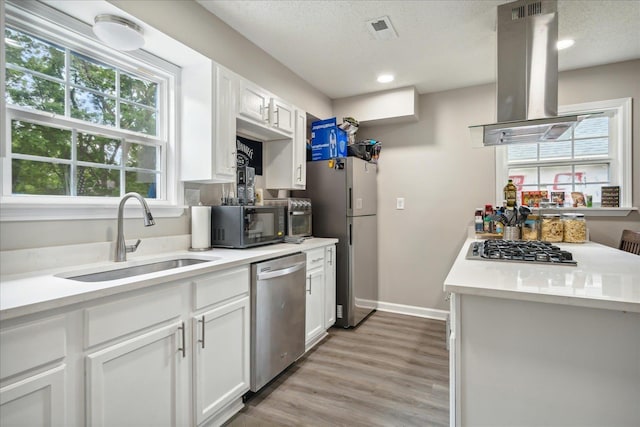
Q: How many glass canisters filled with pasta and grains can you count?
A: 3